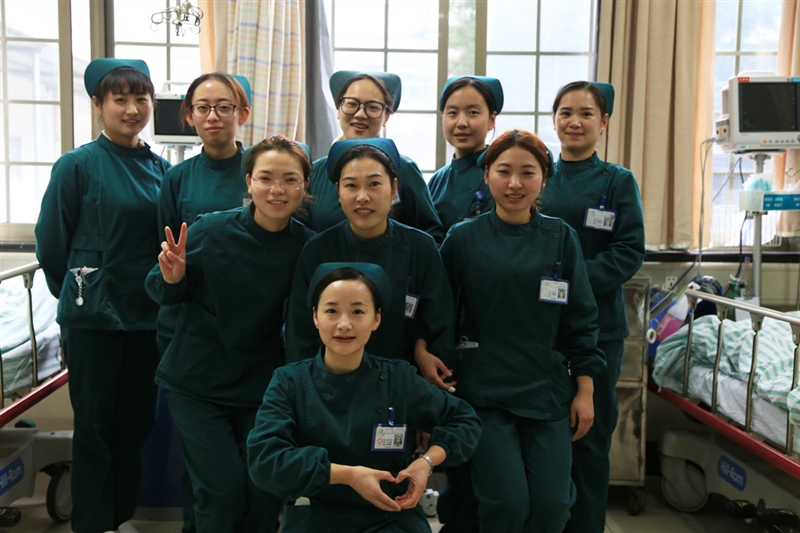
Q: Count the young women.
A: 9